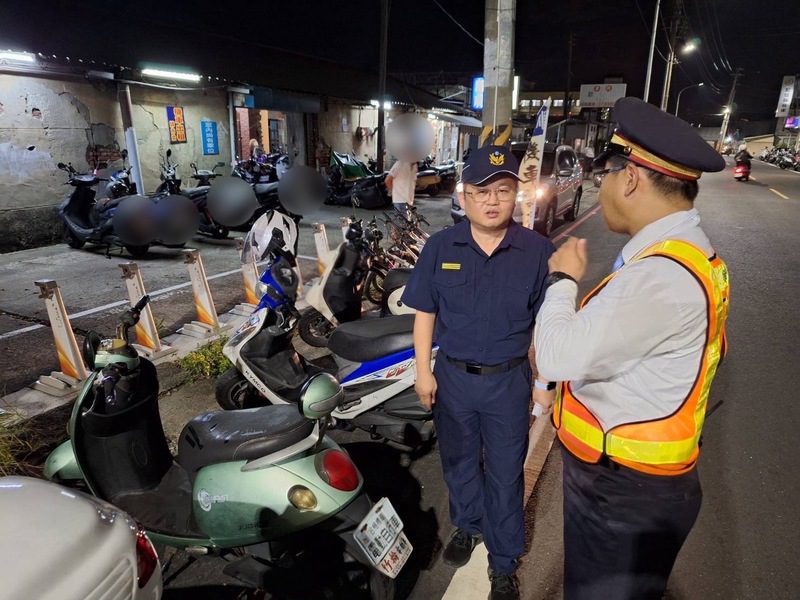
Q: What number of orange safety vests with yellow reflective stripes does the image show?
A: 1